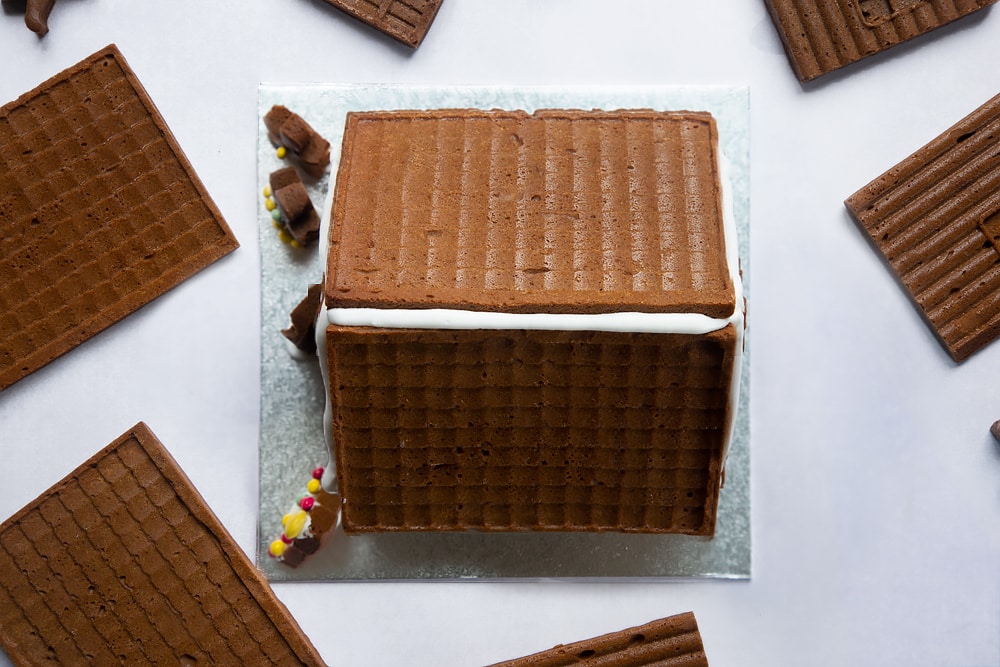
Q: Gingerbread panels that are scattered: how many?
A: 6